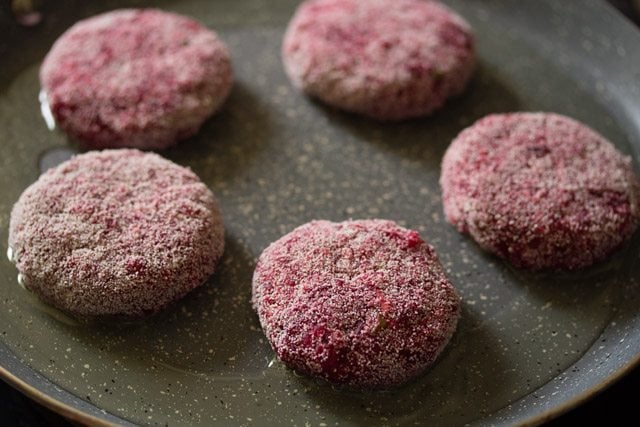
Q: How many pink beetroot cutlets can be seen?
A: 5